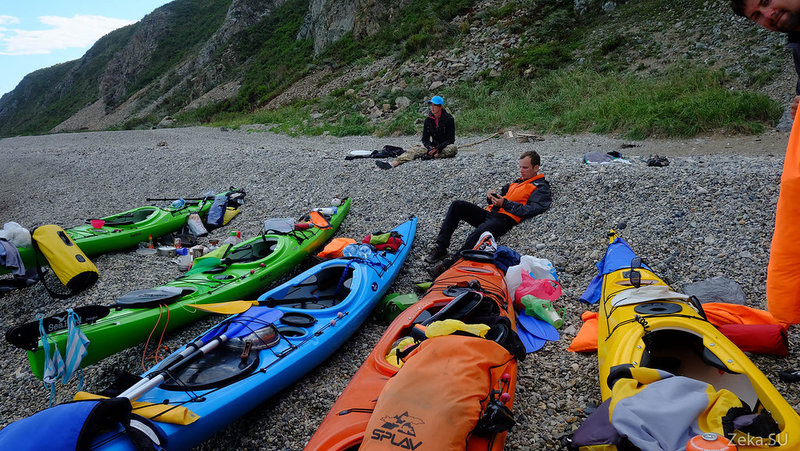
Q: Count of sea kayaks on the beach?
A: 5